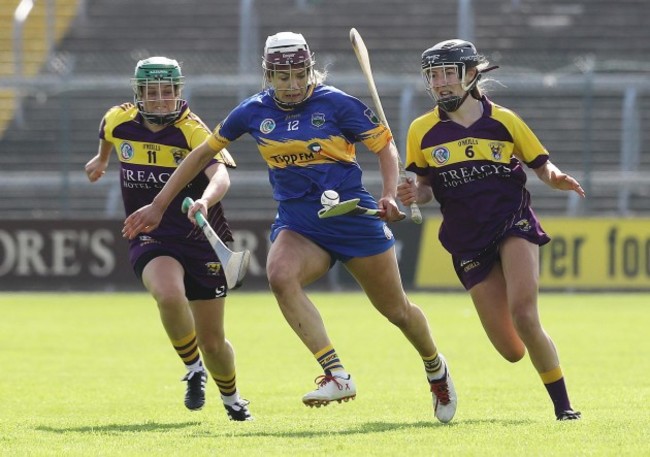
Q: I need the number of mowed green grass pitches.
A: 1